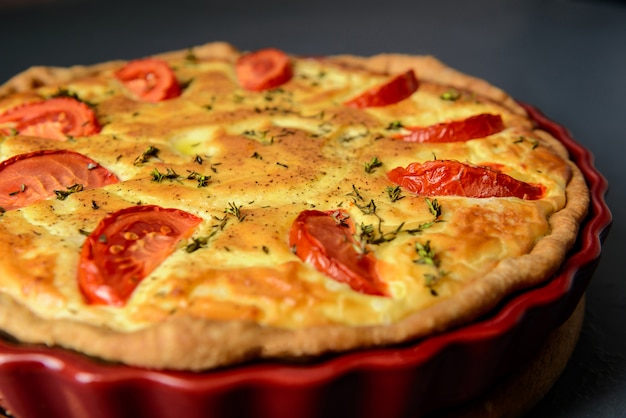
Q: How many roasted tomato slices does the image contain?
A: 9